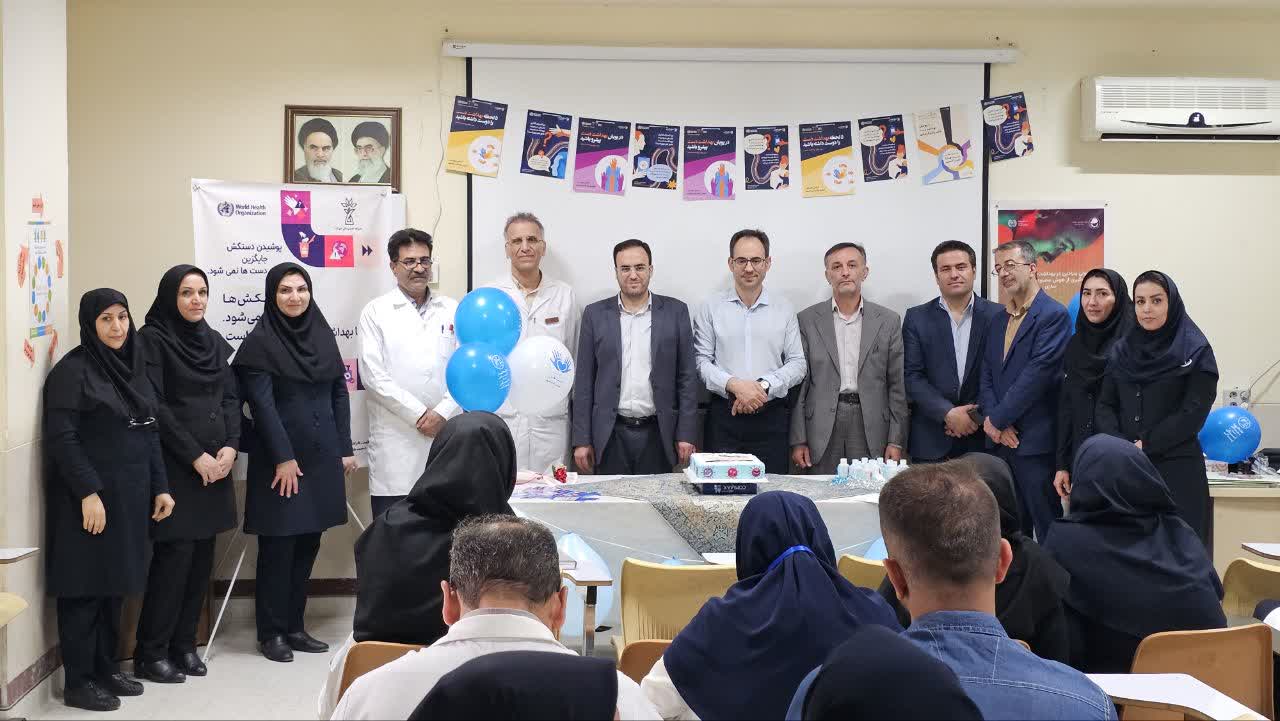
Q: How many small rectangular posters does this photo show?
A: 10